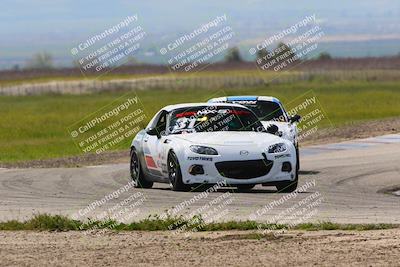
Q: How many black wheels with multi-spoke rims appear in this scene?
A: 2